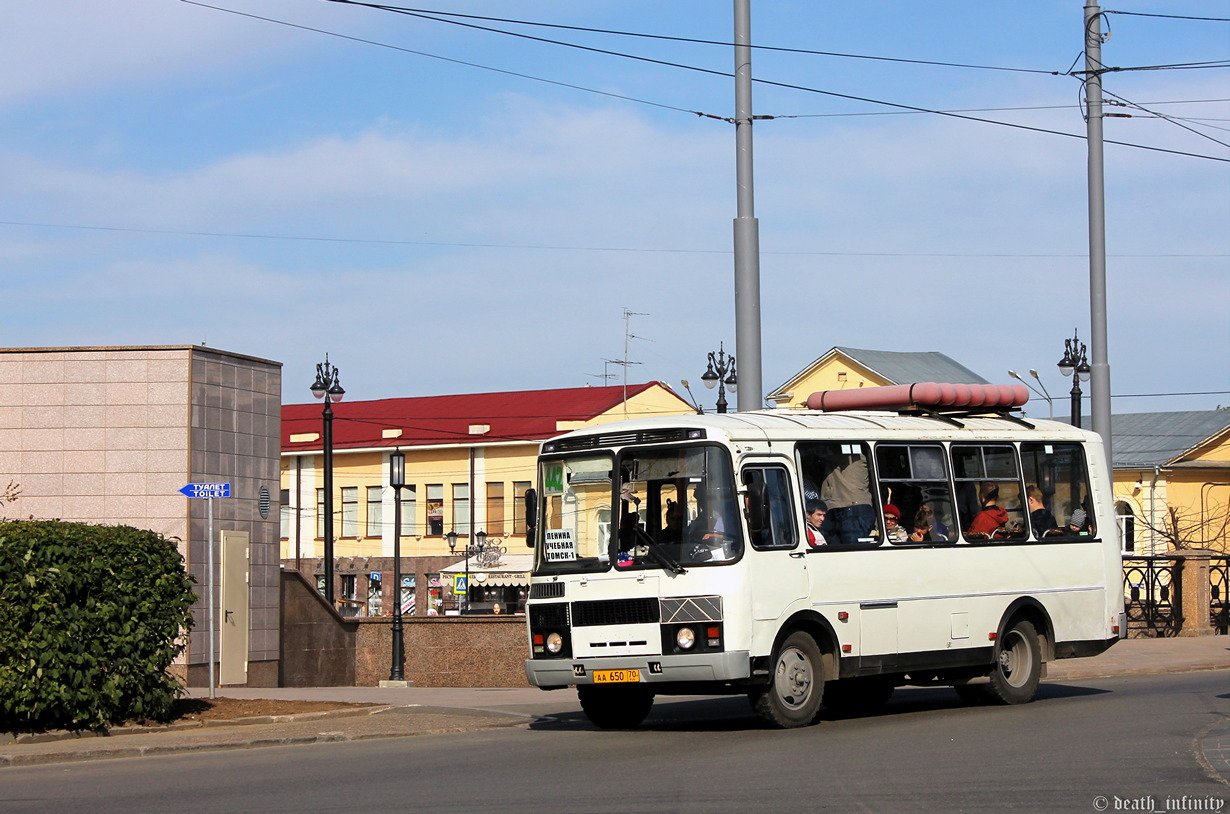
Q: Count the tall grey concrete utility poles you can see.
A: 2